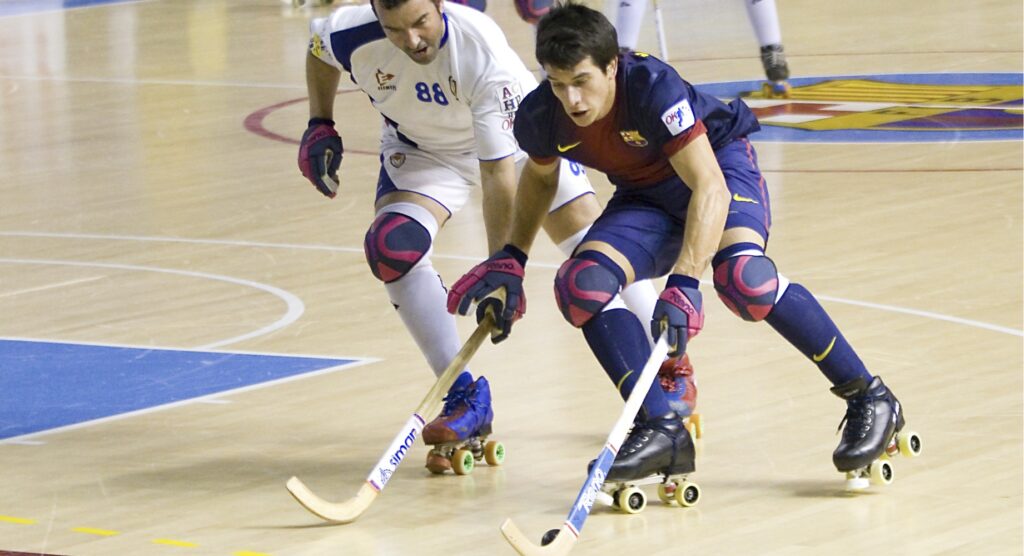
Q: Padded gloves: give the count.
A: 4